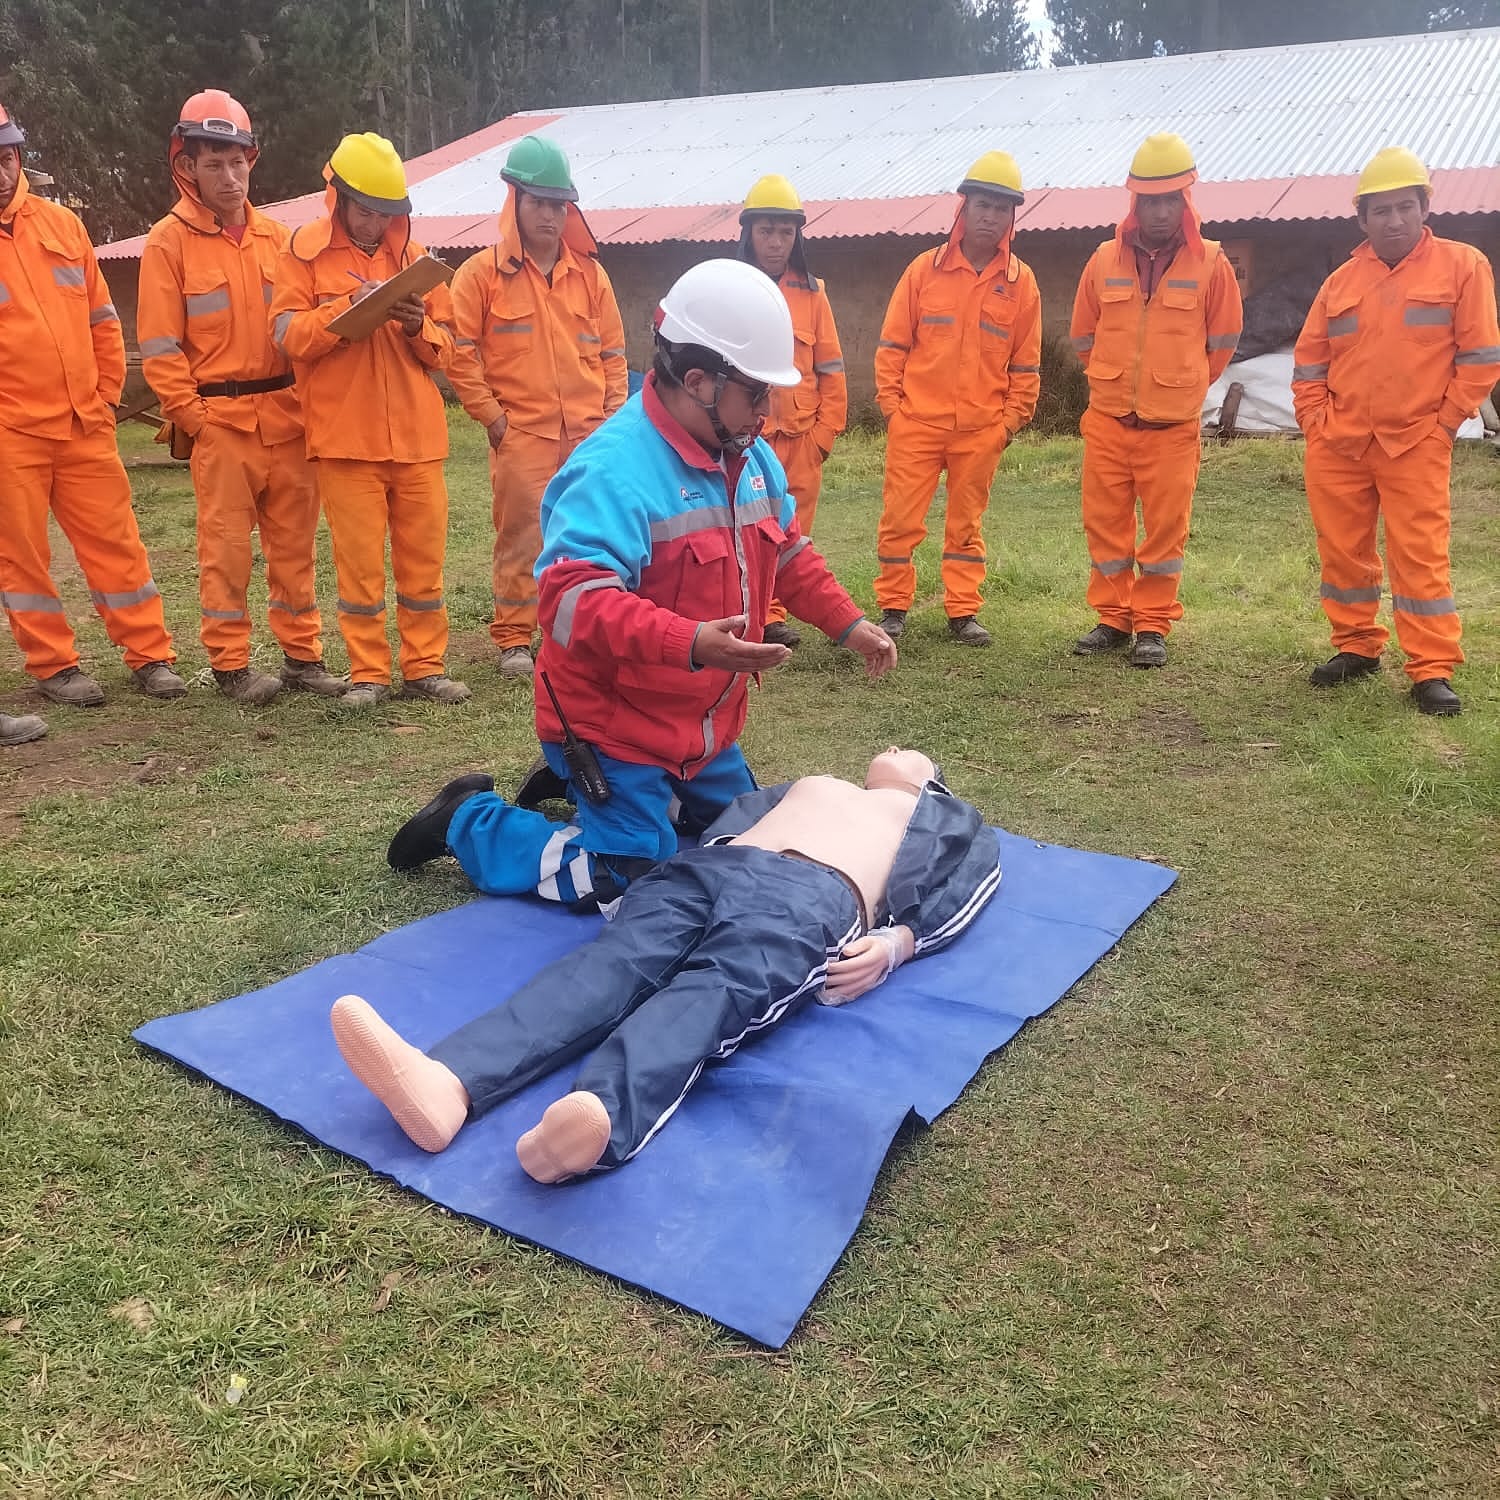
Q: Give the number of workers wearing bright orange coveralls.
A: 8